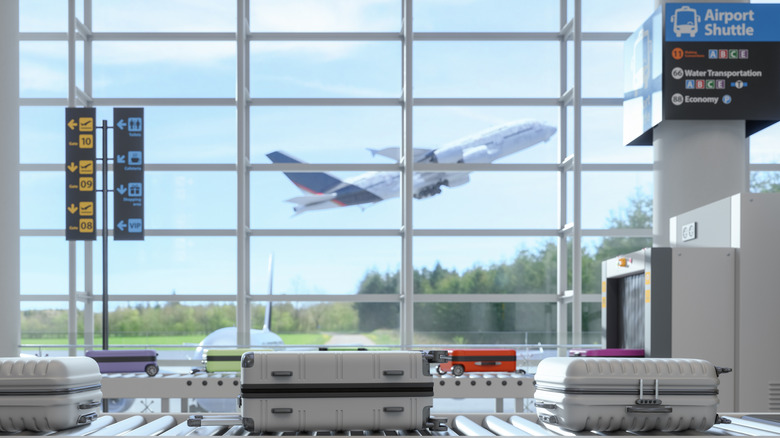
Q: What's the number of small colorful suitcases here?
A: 4